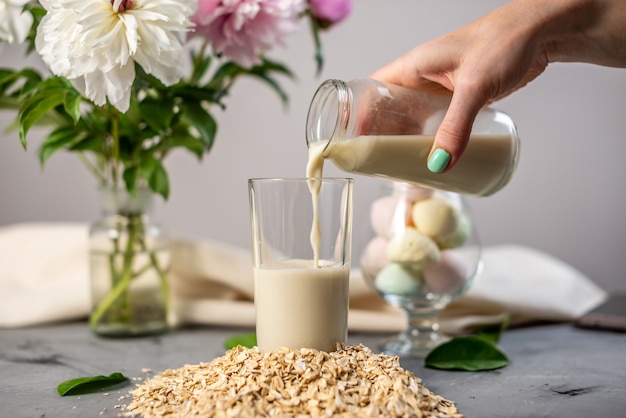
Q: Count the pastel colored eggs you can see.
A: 8